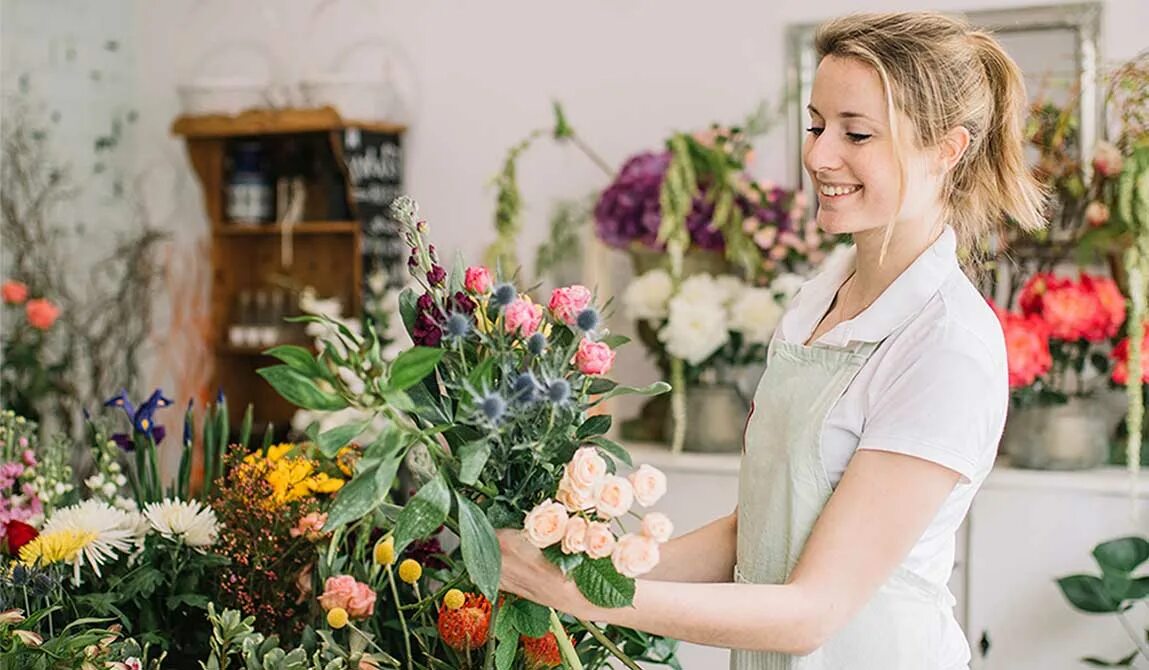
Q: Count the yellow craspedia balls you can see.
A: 4